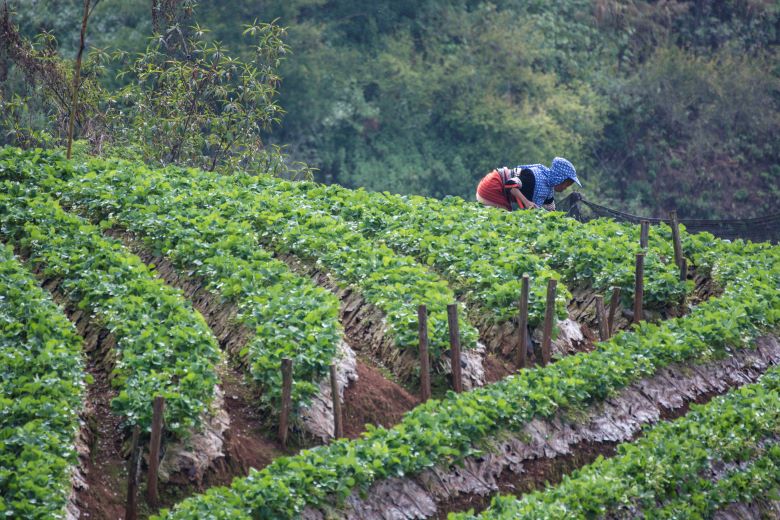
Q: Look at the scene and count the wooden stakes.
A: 14